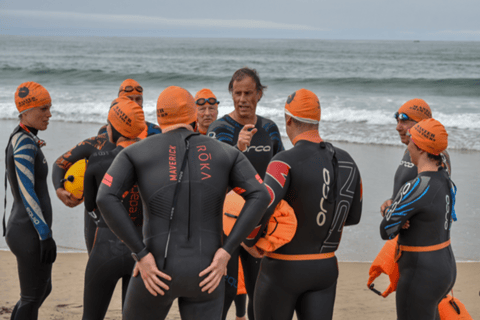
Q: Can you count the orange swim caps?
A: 8